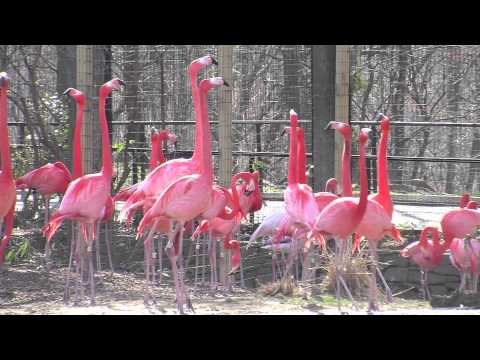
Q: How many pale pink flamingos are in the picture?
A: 1